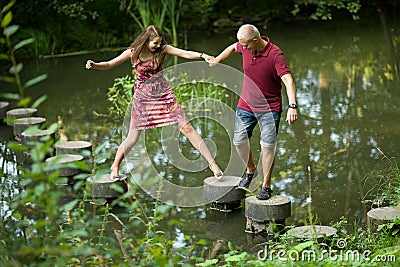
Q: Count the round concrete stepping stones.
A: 11